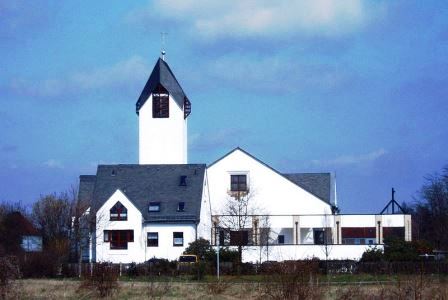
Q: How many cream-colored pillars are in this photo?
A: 6